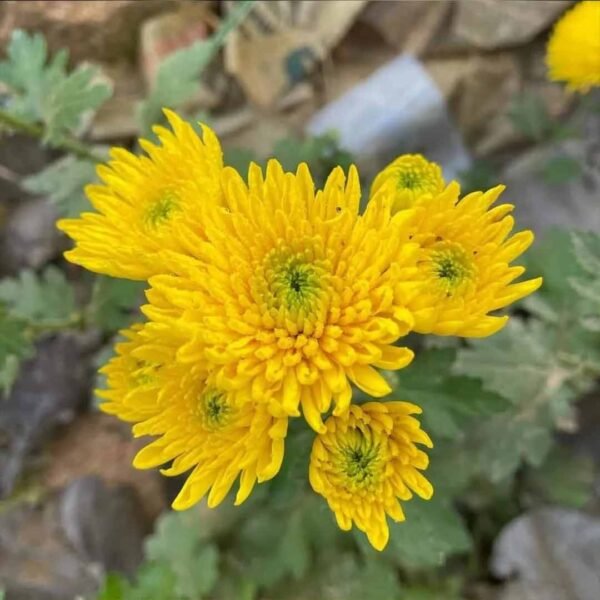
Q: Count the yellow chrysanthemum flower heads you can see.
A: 8